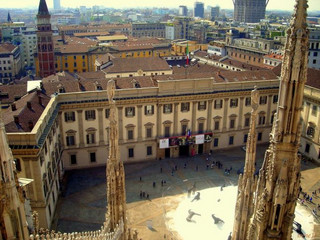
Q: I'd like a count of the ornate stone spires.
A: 4